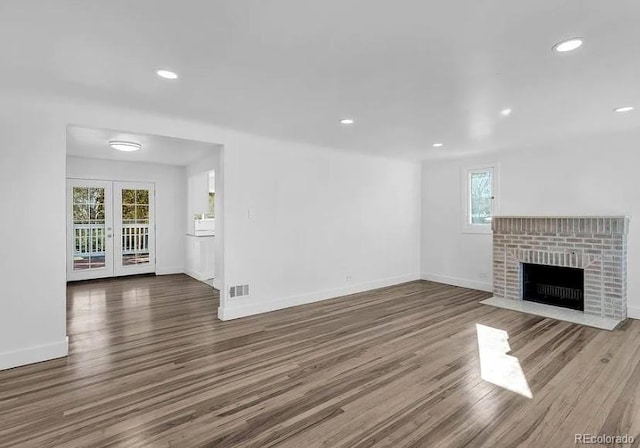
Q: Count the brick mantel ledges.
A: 1